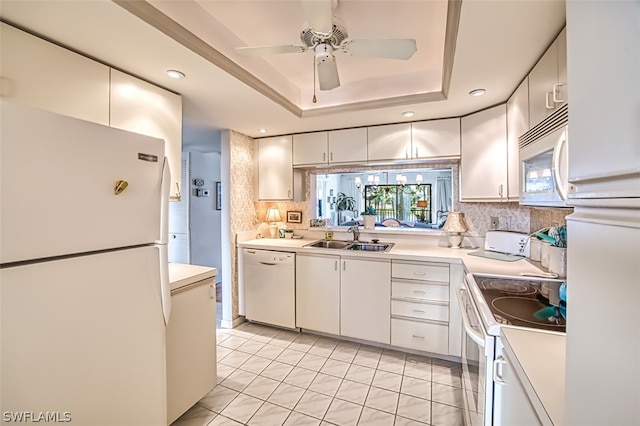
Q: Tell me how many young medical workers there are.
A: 0